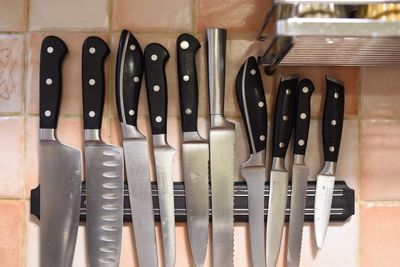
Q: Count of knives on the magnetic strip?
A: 10